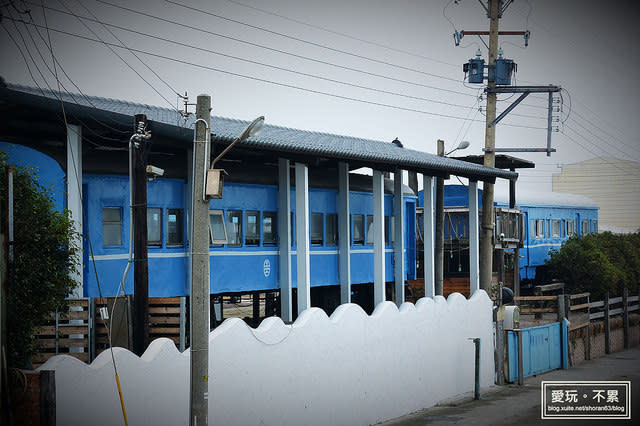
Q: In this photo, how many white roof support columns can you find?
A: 8